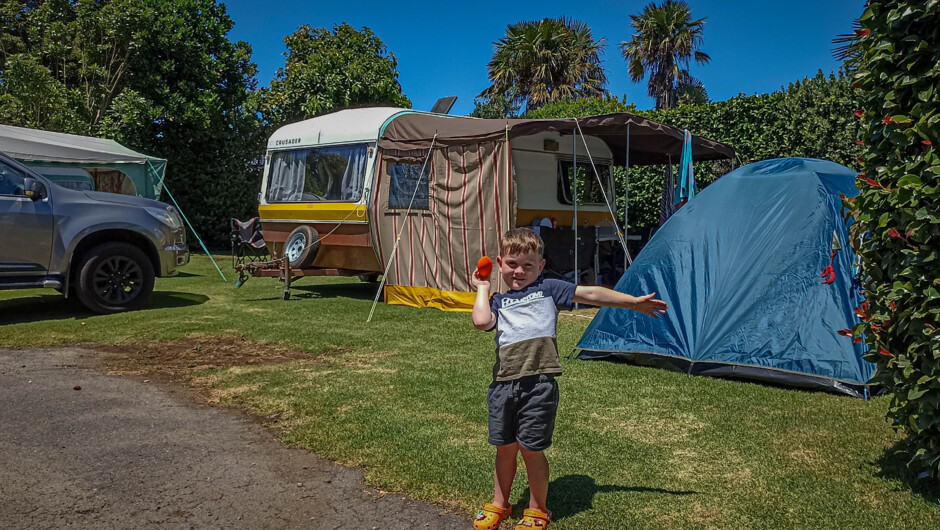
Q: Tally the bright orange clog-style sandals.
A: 2